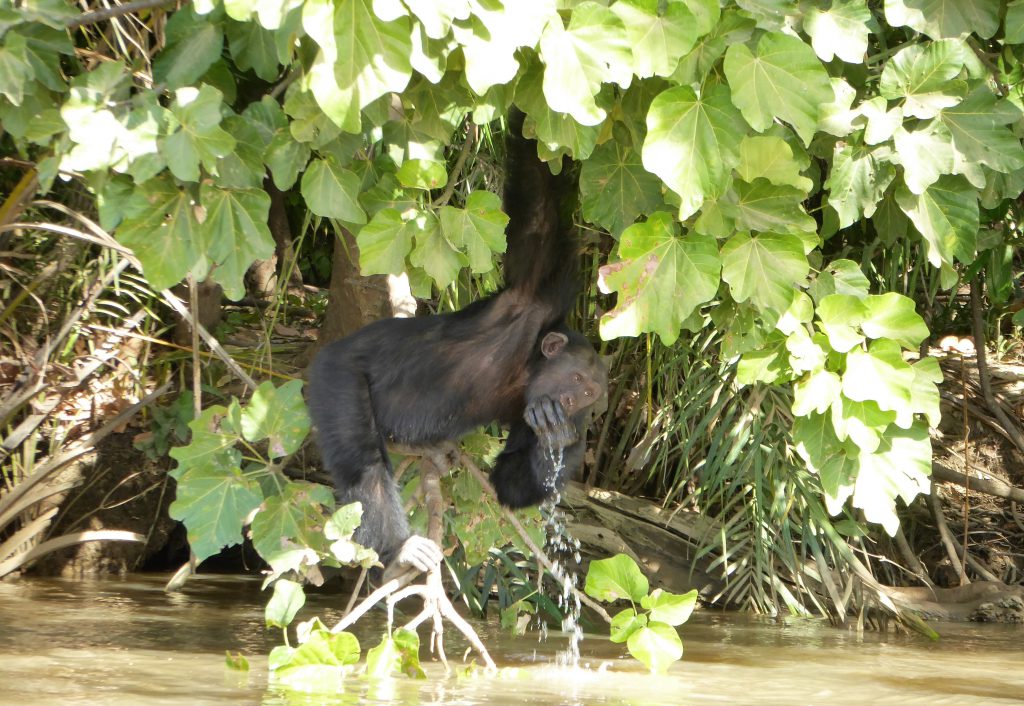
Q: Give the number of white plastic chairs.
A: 0